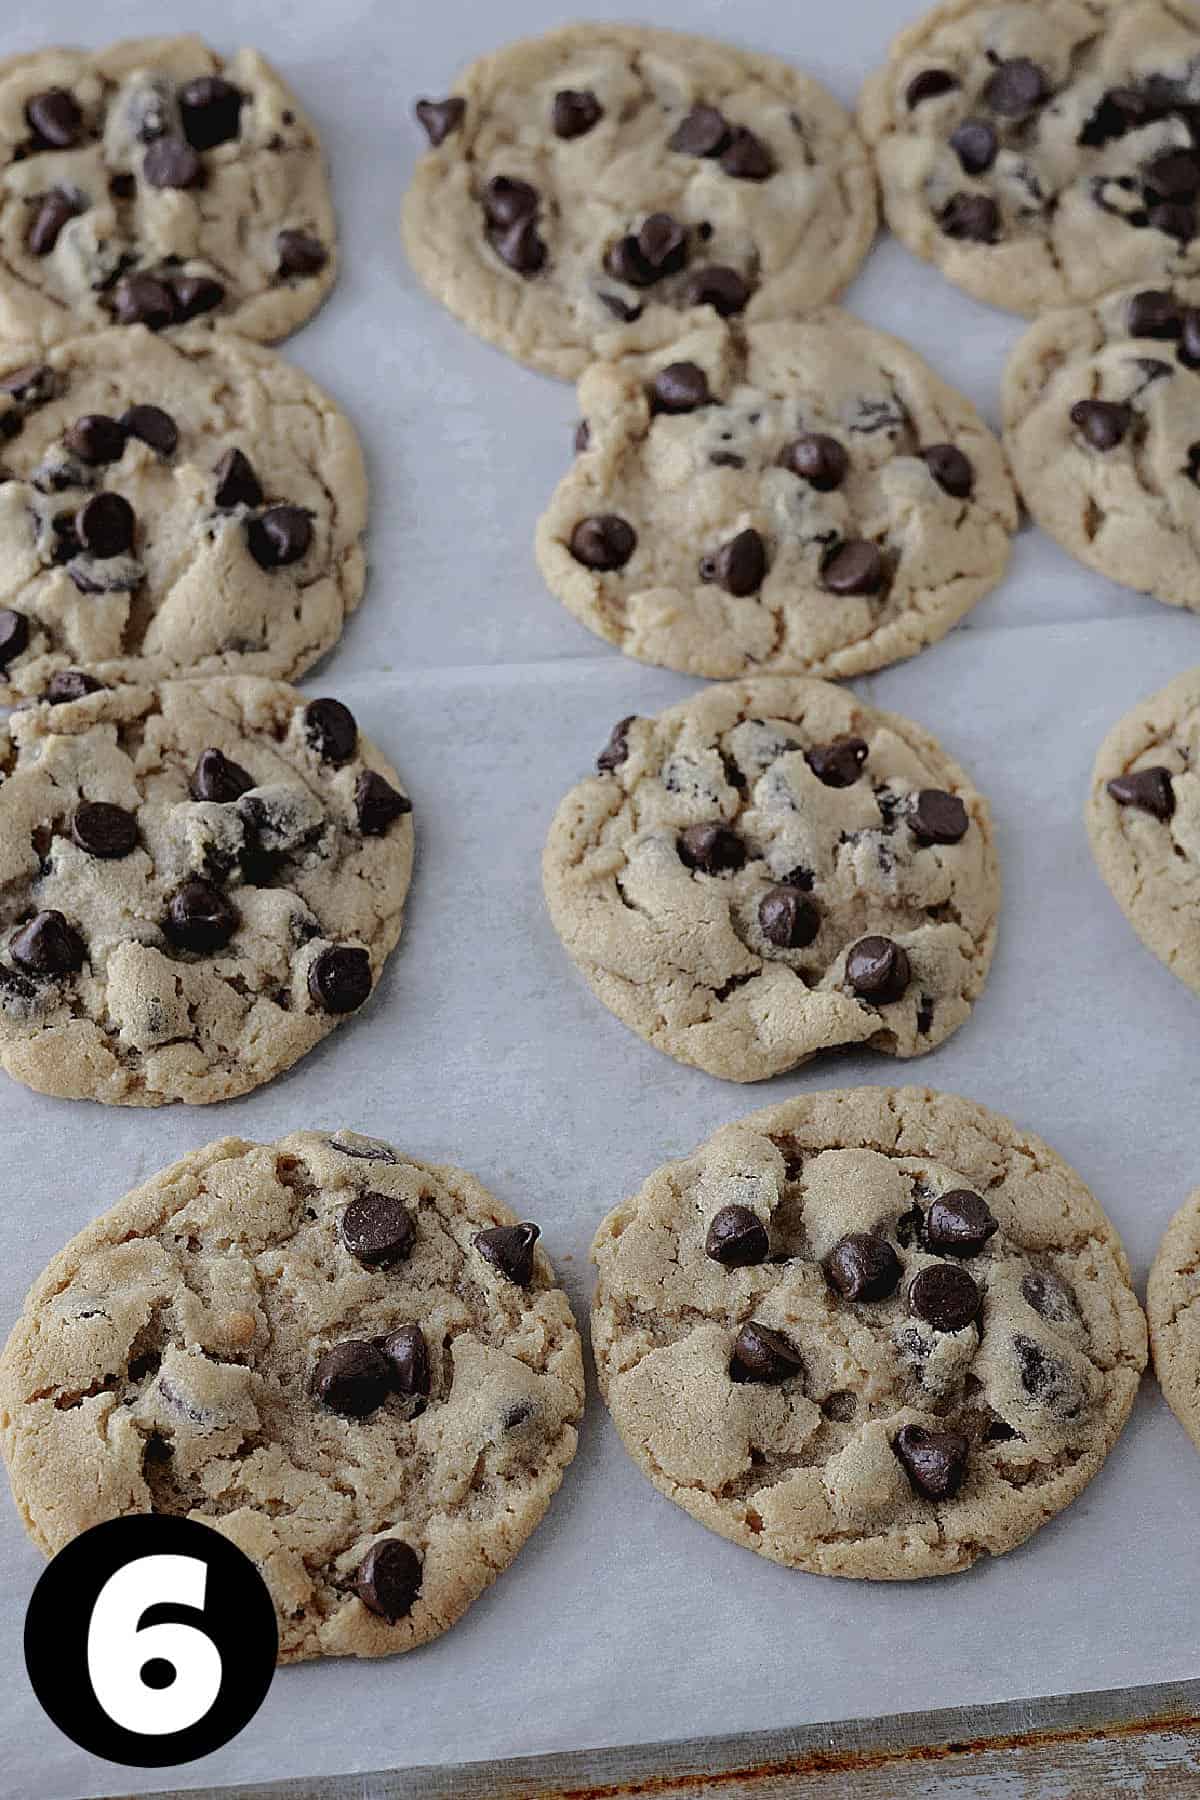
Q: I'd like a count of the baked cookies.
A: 12